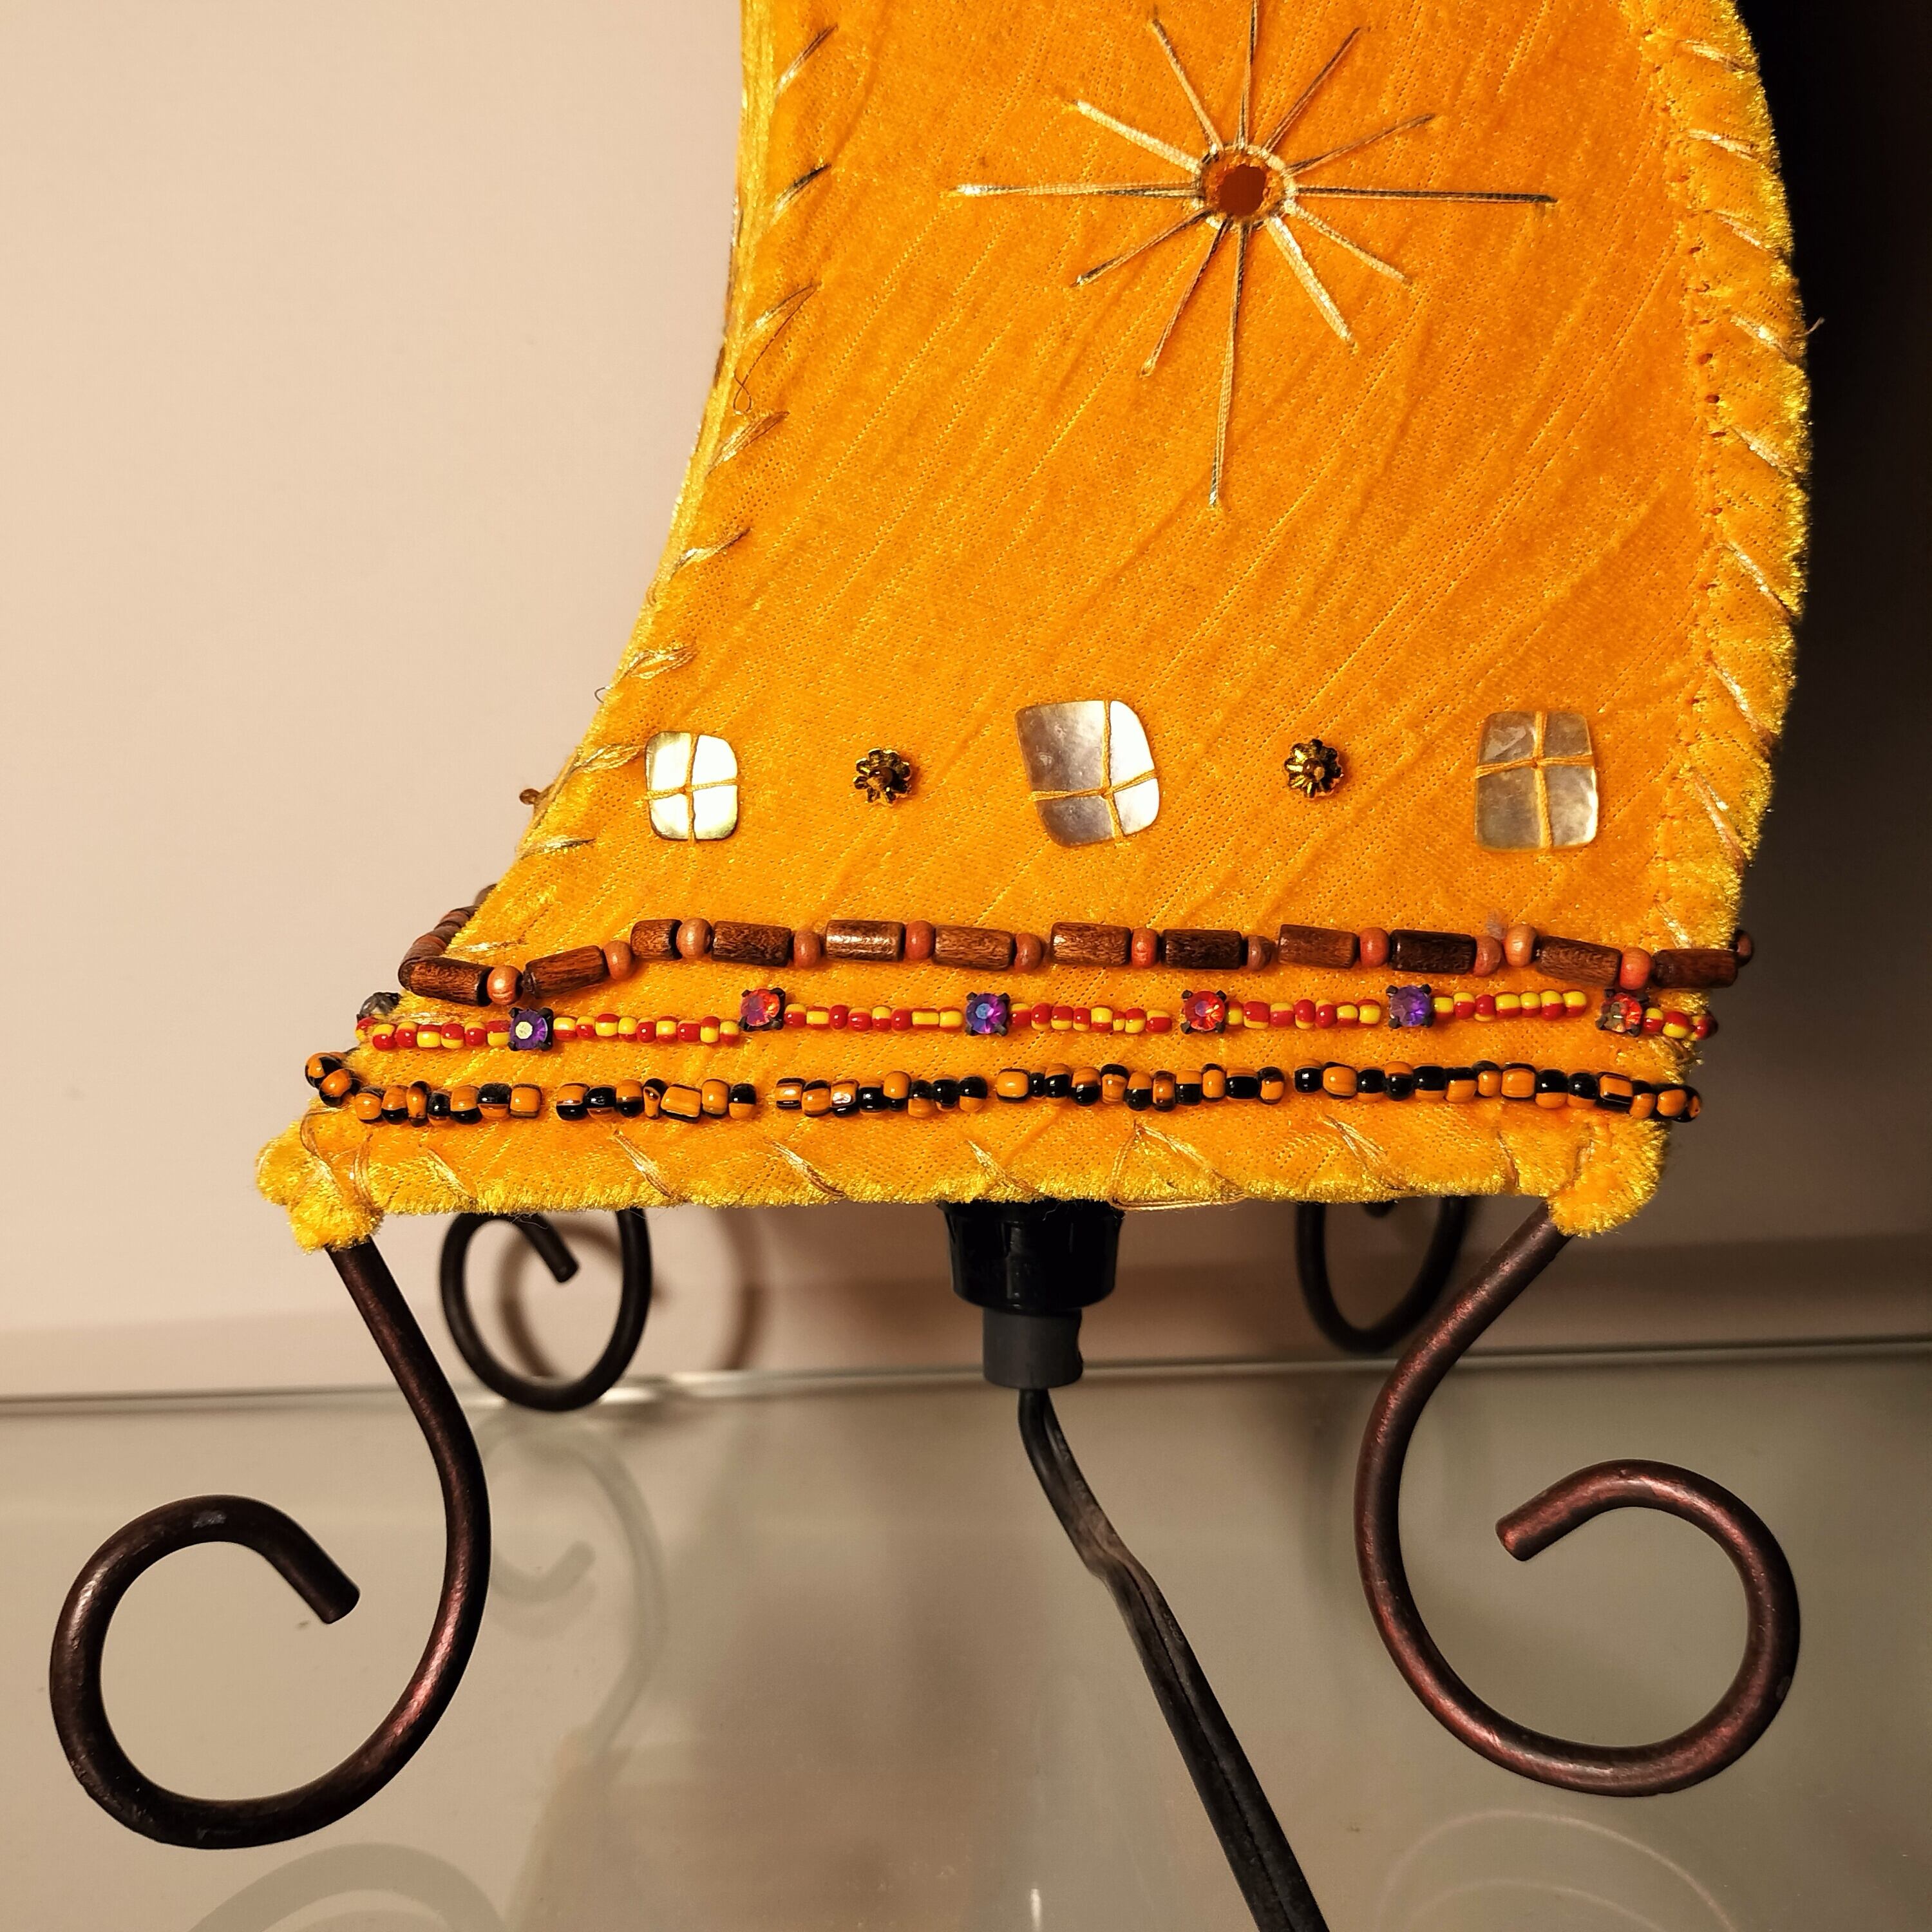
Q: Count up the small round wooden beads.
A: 13